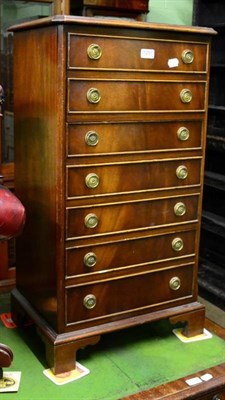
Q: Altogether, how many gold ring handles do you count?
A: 14